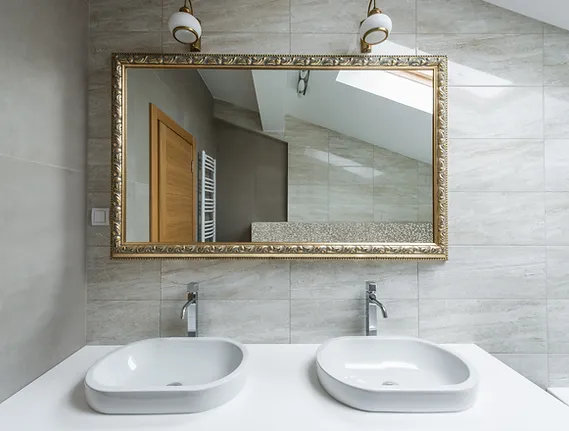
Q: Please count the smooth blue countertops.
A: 0